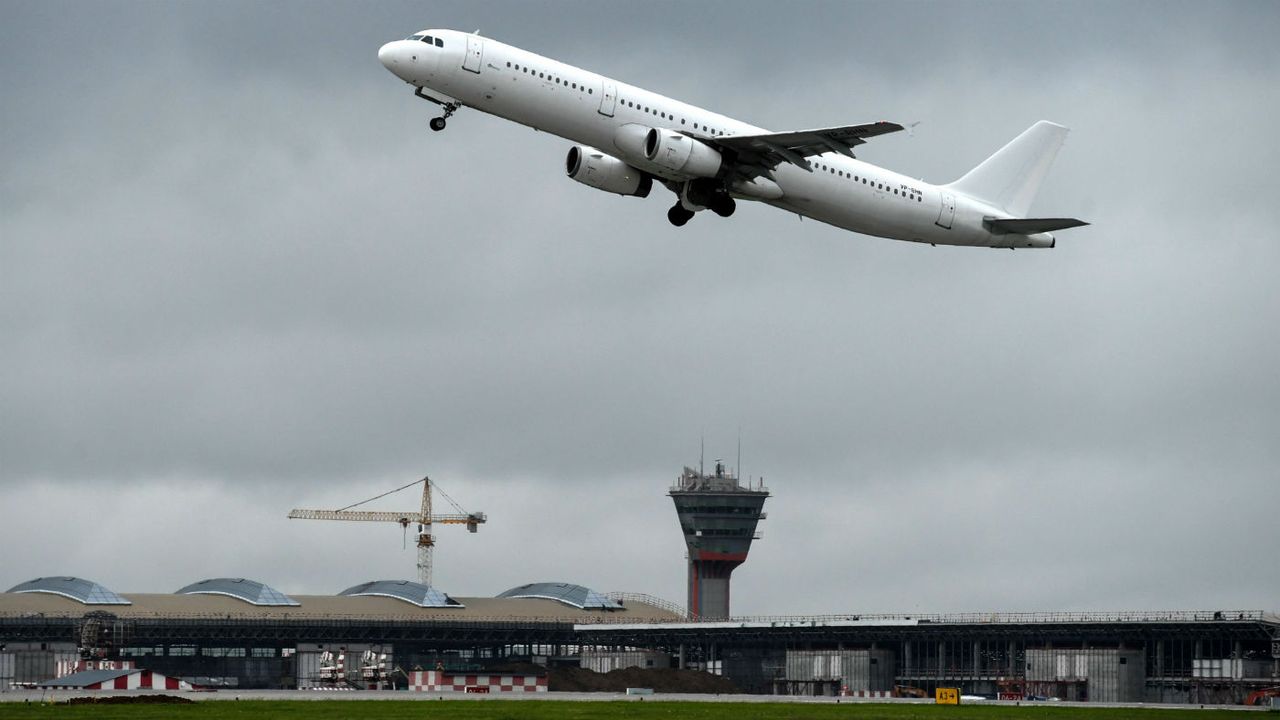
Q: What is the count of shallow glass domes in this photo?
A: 4